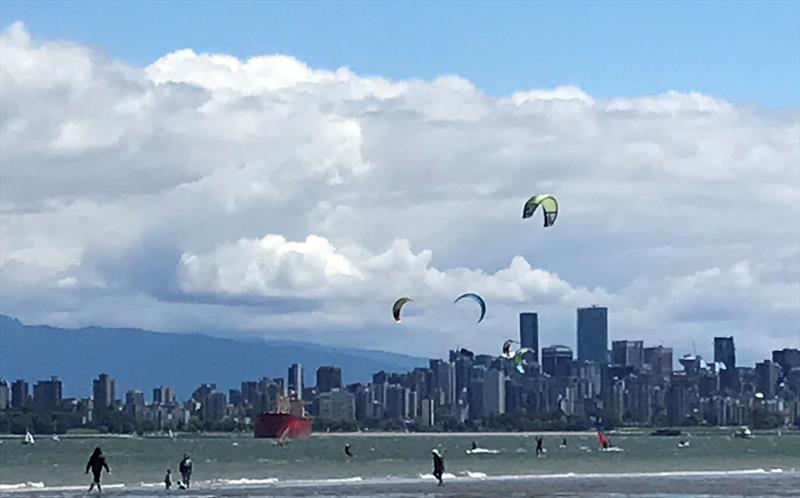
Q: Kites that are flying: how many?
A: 5